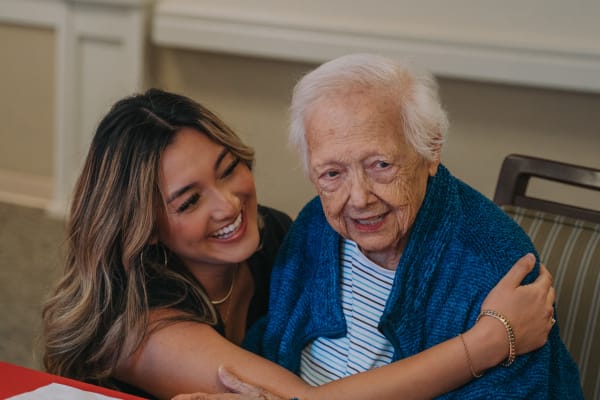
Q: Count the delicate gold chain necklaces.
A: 1